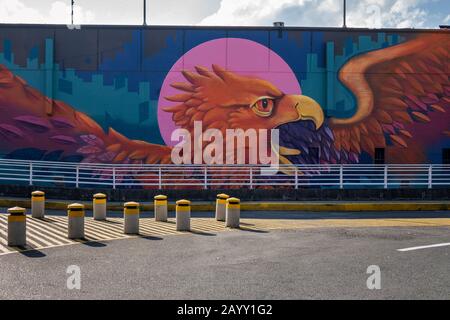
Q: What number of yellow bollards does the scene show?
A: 9